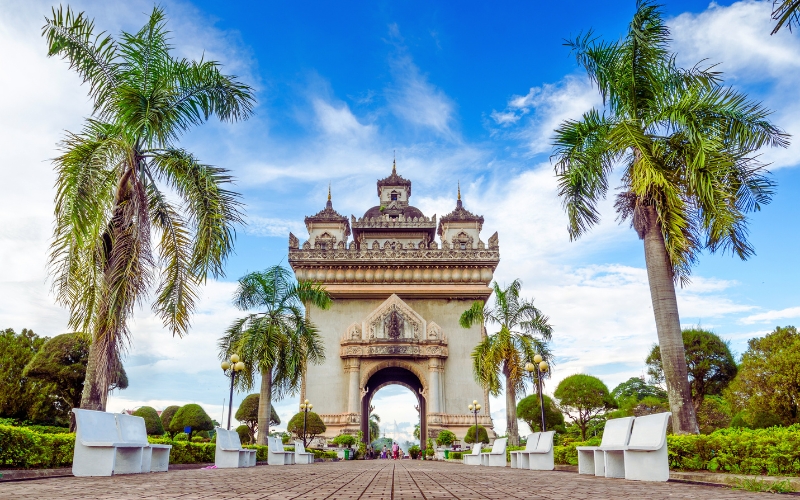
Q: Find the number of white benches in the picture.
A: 8